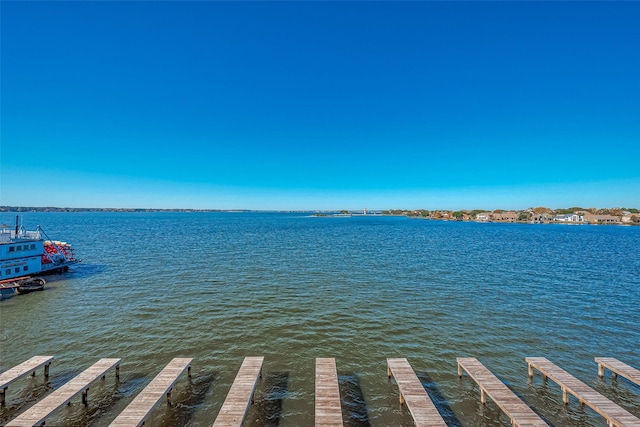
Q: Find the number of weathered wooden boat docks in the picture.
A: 9